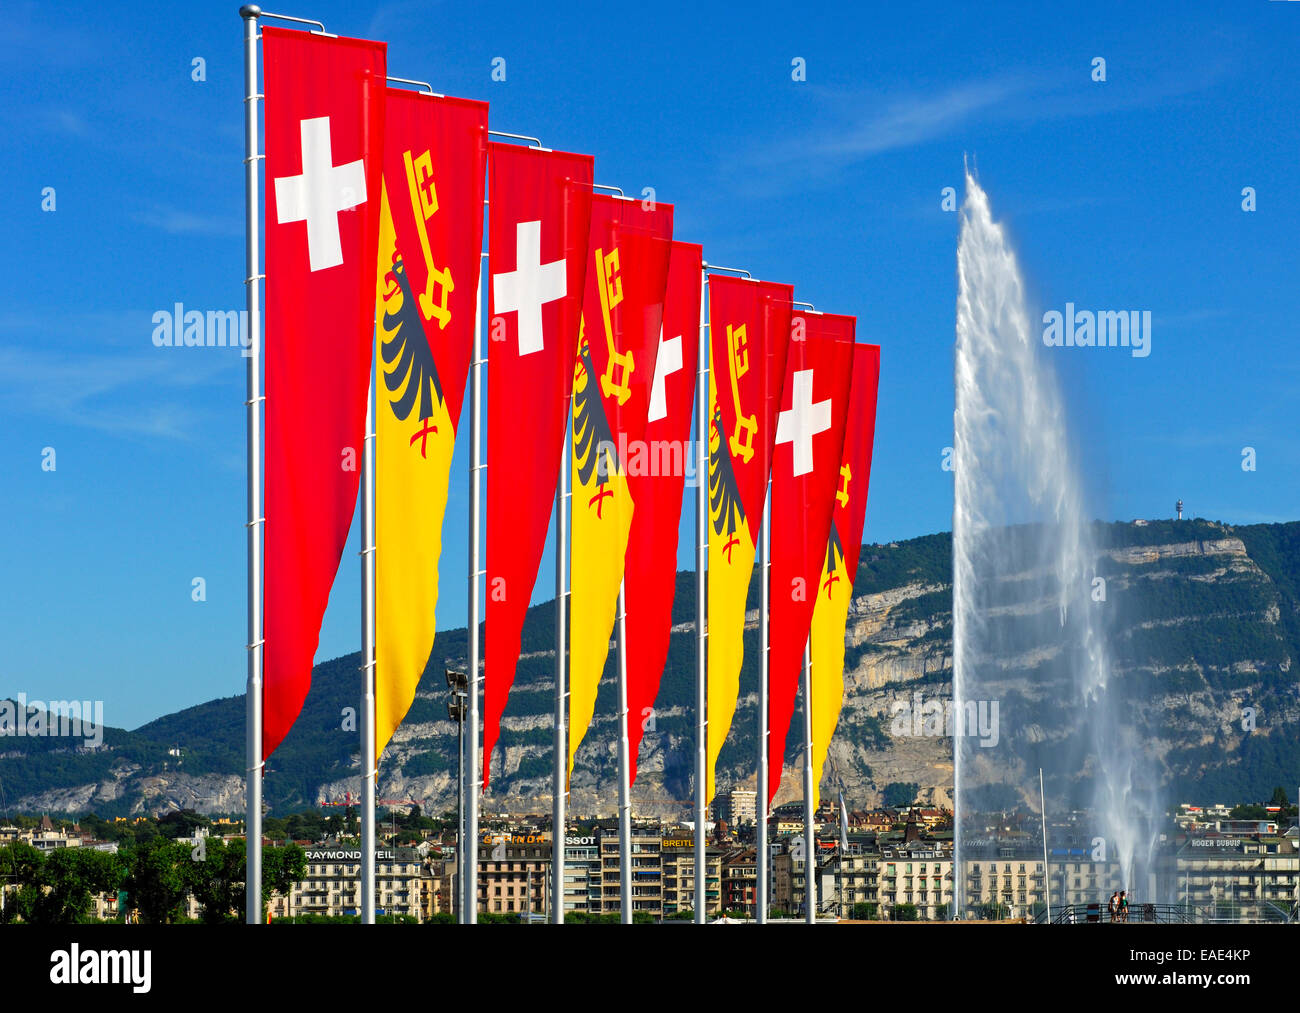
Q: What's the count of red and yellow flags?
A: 4